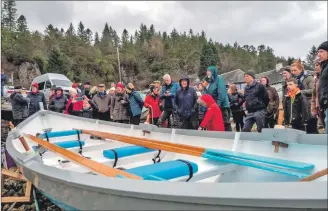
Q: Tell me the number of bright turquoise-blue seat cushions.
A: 4